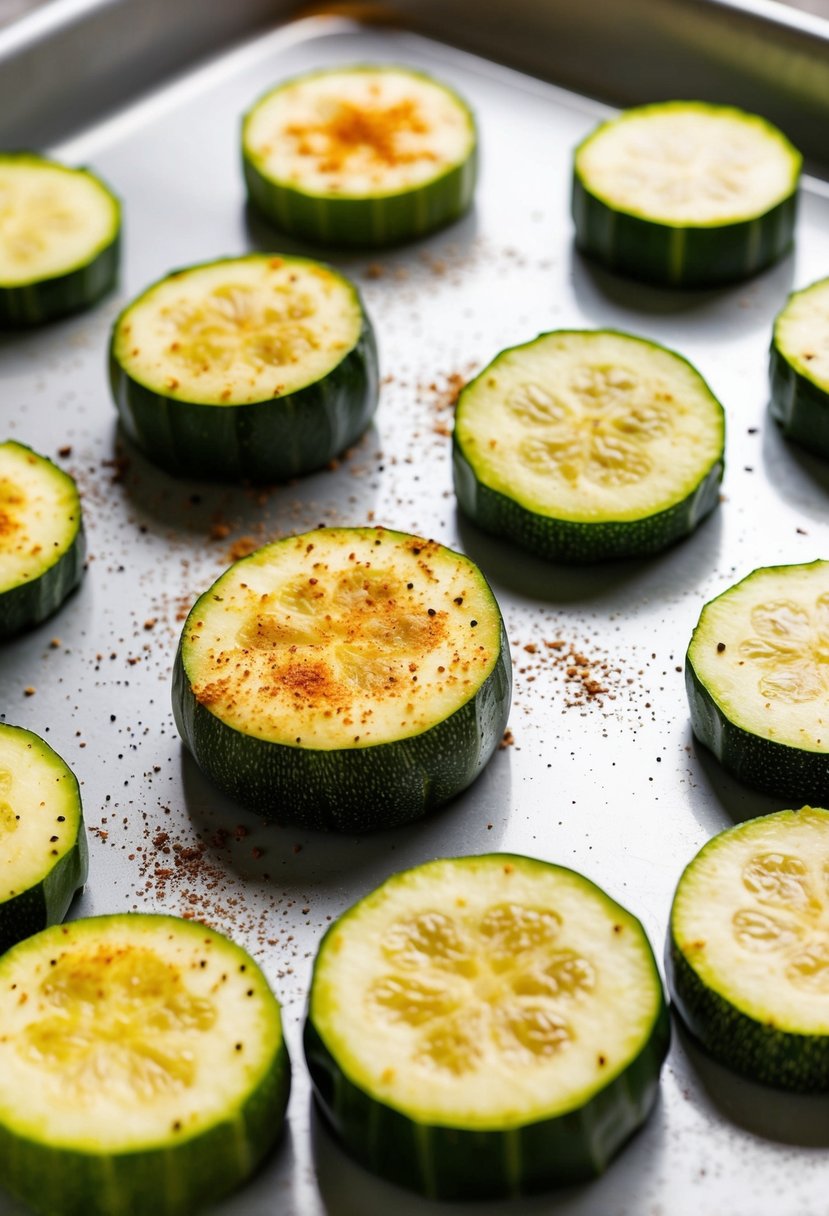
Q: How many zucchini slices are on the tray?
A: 13